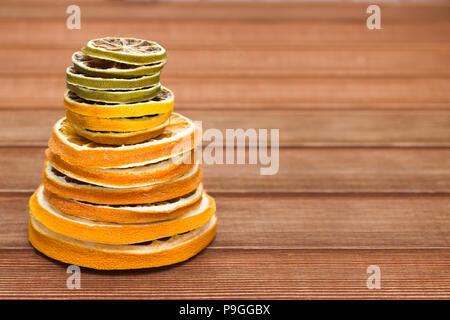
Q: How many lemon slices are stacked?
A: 3